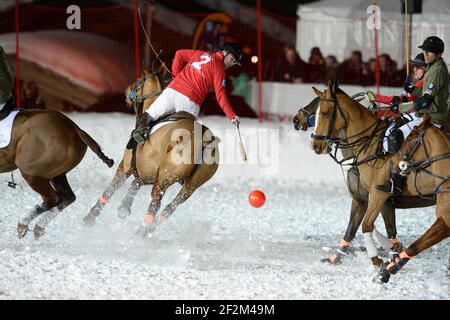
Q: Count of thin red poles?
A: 4